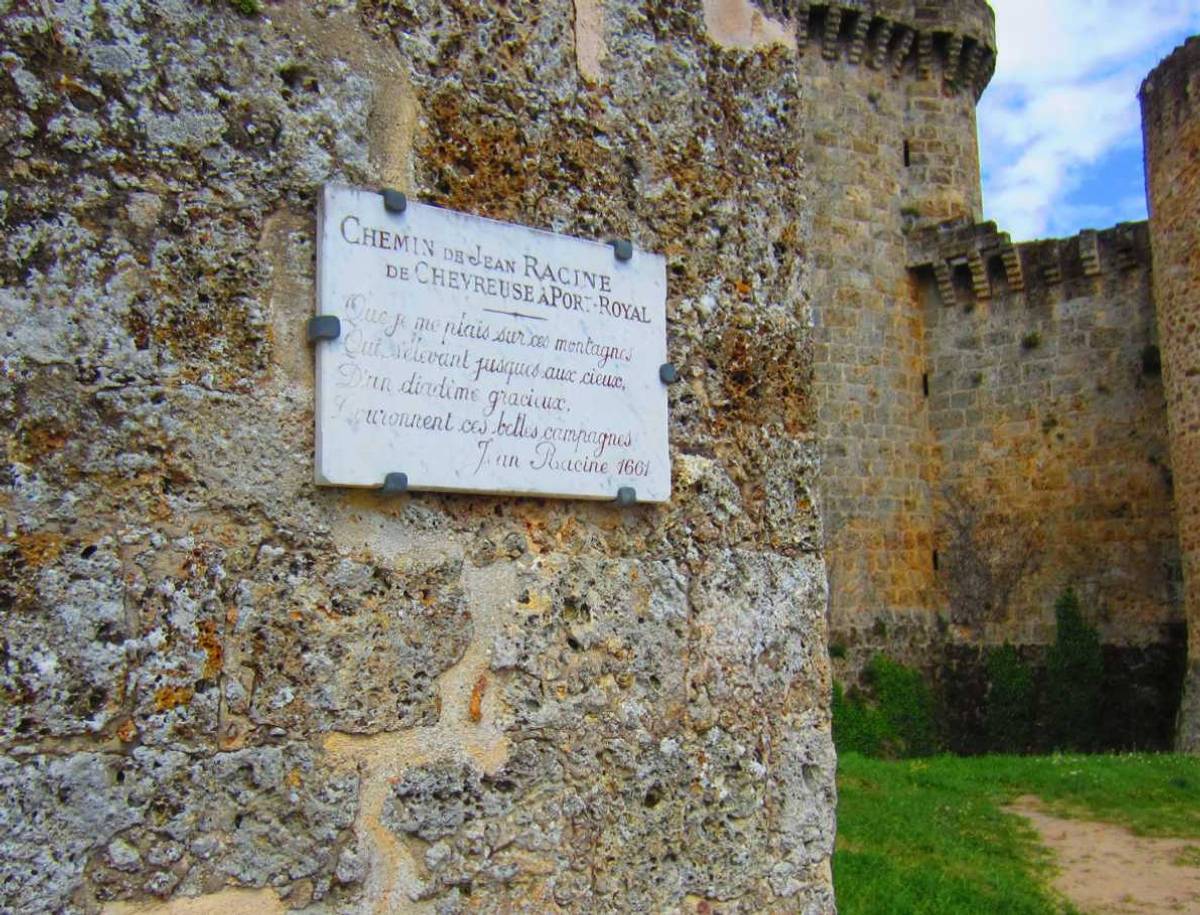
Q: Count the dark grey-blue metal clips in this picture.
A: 6